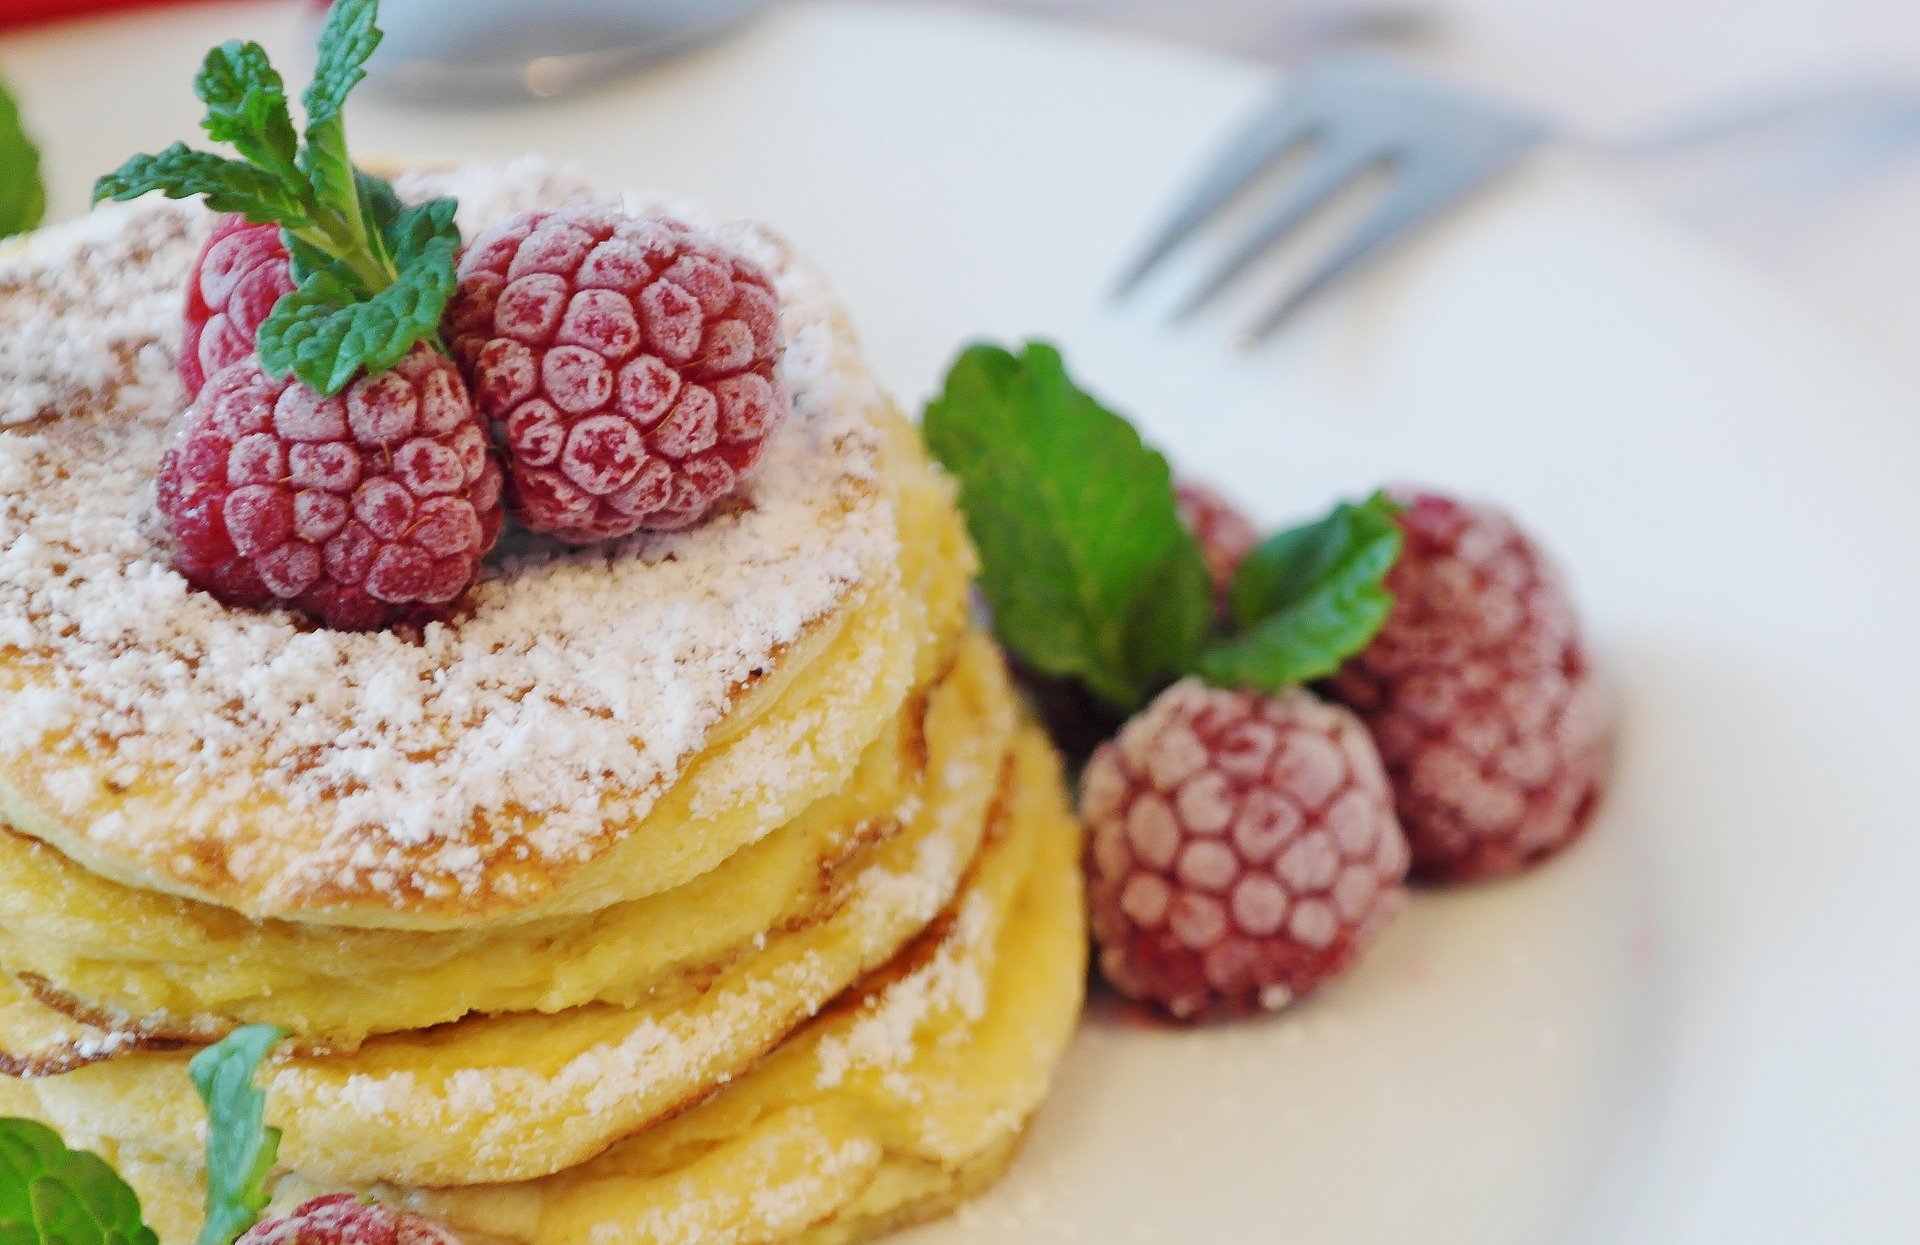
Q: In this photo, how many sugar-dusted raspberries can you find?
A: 7